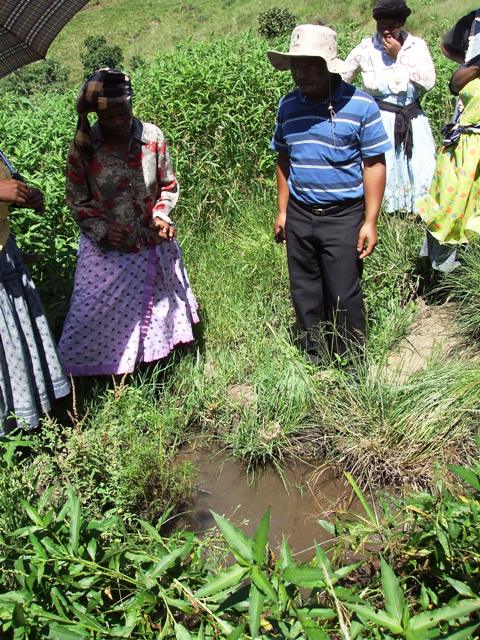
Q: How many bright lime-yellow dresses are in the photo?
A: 1